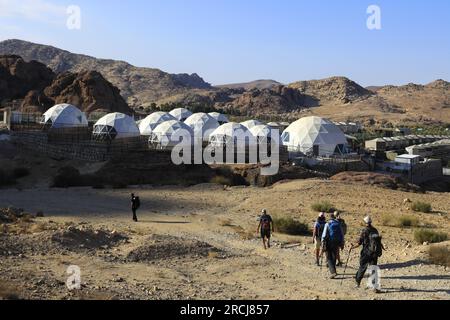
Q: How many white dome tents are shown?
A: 11